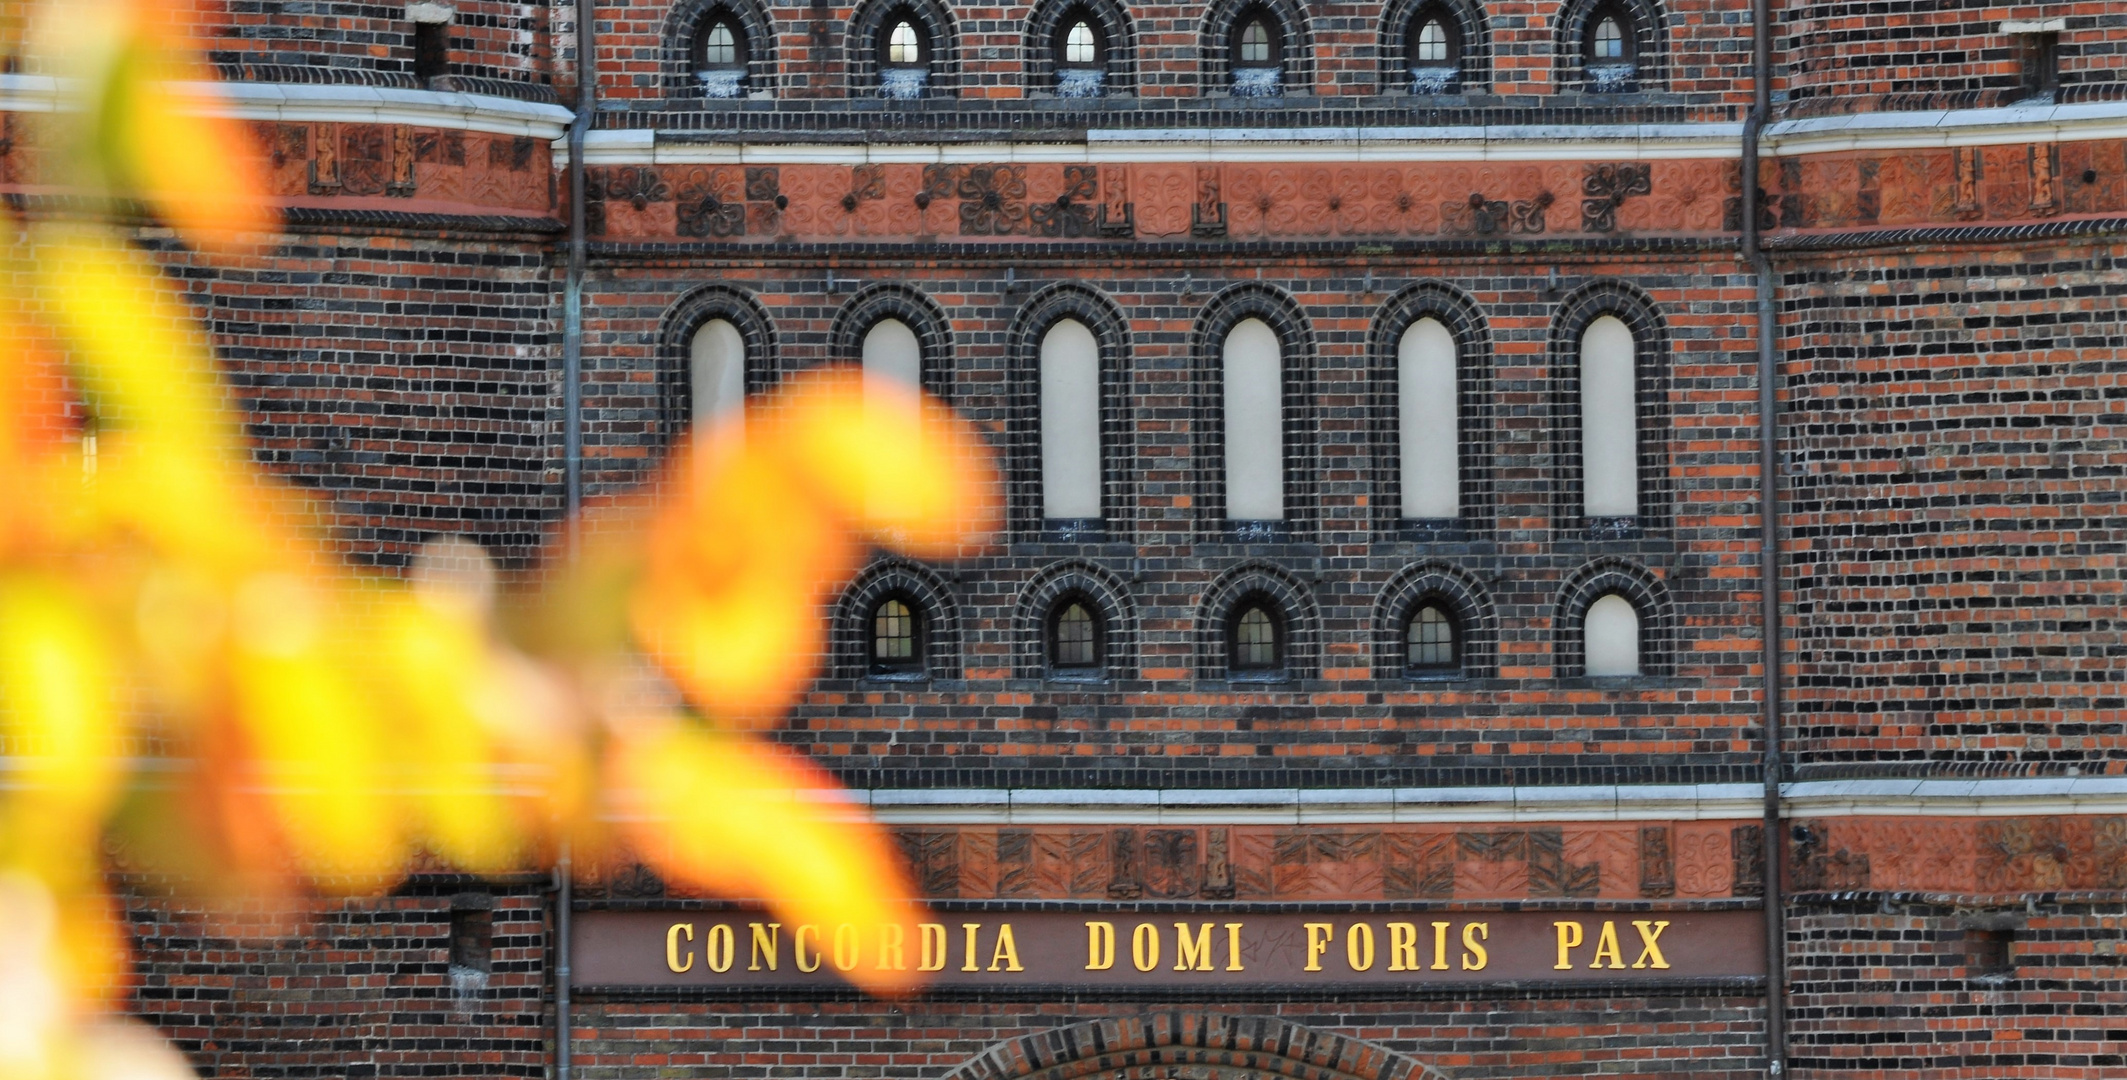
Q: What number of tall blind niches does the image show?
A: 6